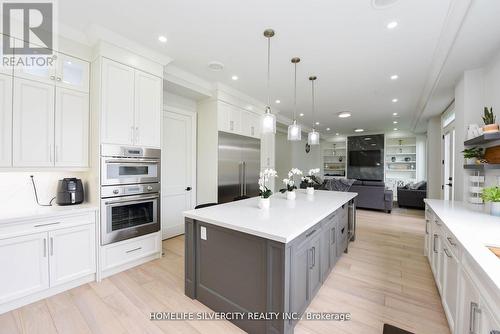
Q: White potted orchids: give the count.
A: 3